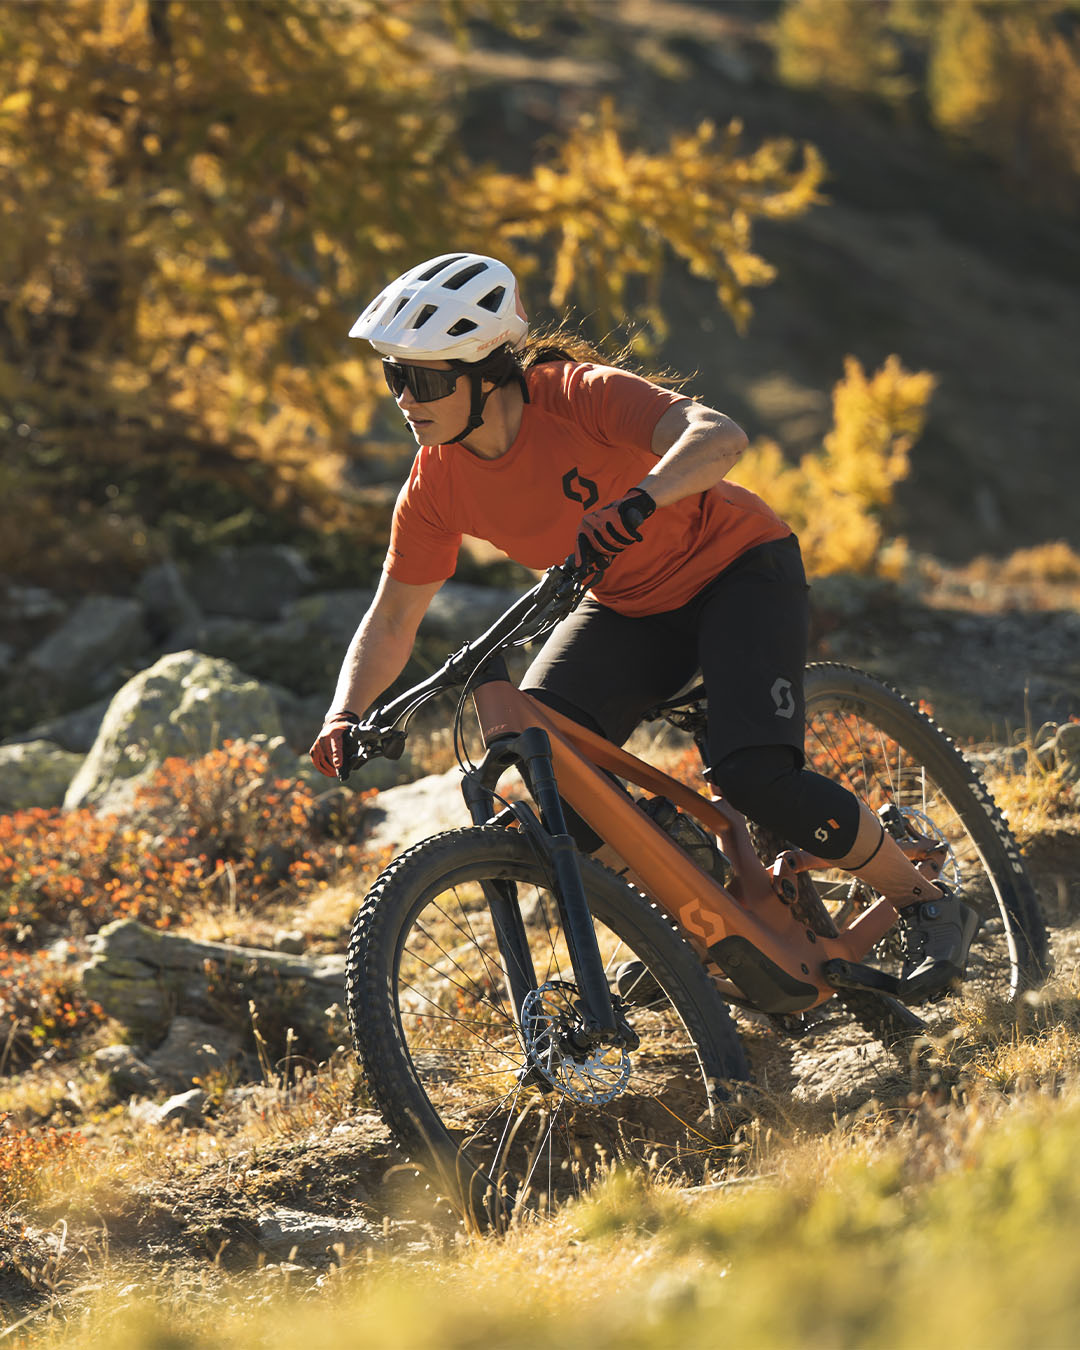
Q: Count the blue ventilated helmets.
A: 0